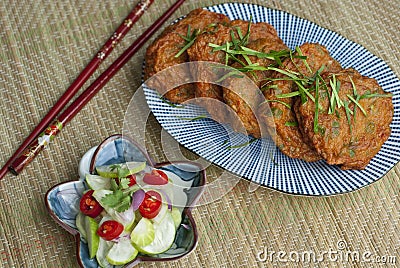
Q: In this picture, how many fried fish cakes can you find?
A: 5